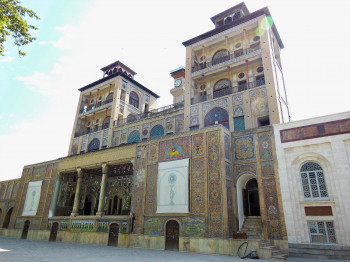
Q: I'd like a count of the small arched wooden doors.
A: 4